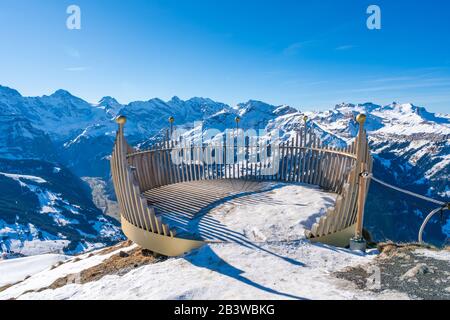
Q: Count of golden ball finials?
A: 5